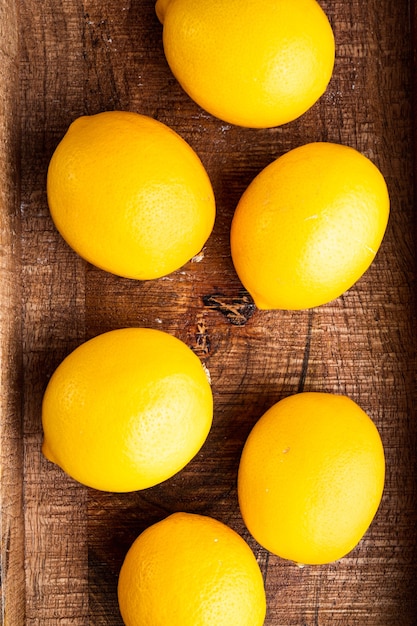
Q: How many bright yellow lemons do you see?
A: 6